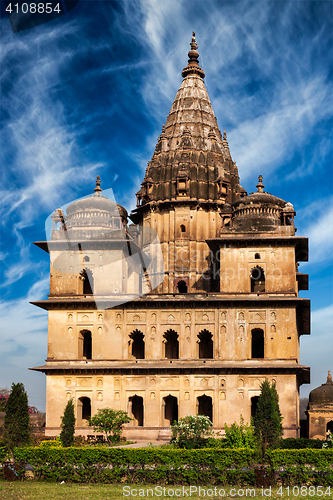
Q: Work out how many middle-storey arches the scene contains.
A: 5